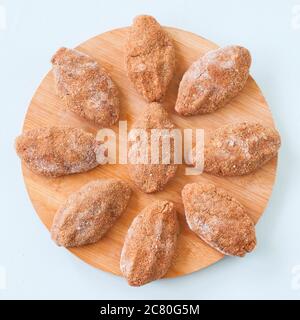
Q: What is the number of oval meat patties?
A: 9